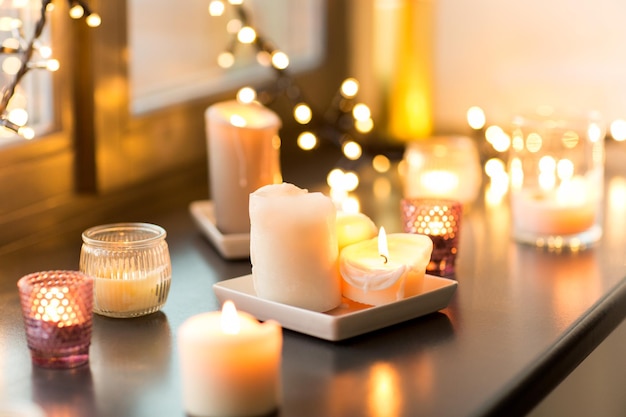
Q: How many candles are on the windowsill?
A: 10